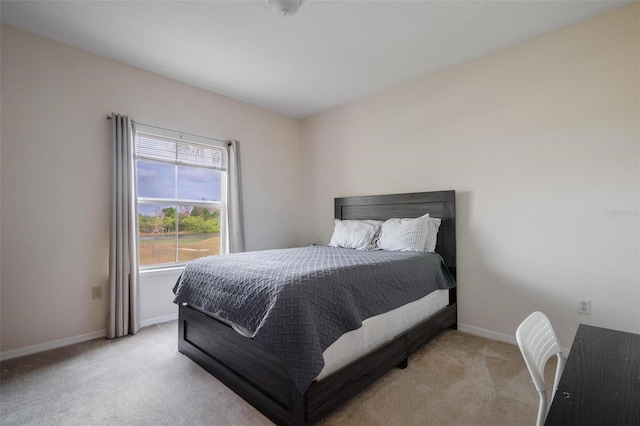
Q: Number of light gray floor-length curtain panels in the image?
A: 2